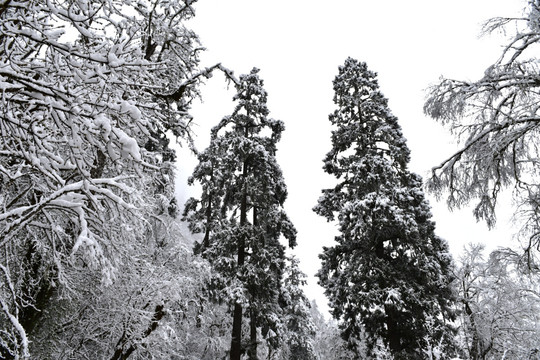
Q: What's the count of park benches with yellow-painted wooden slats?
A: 0